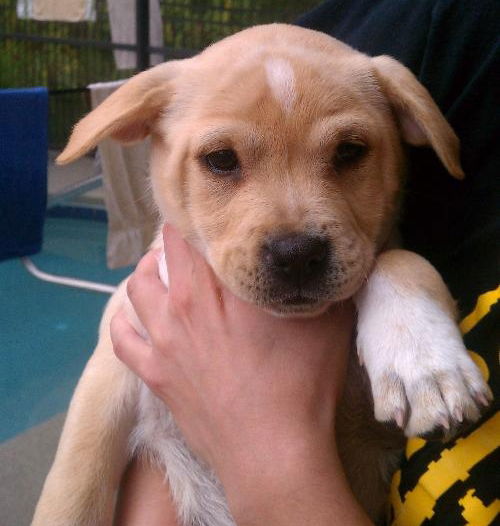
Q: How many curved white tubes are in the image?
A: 1